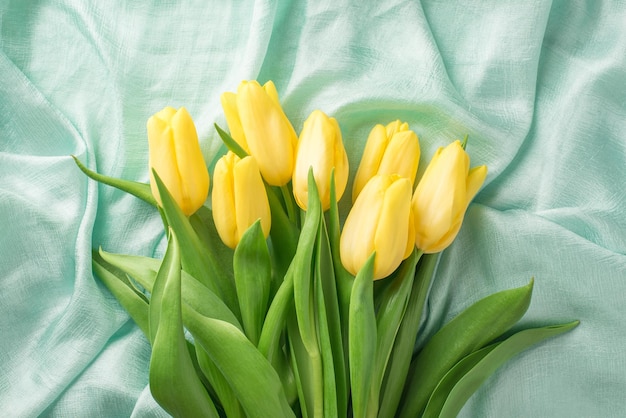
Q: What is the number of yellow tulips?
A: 7